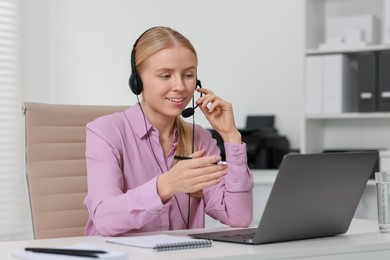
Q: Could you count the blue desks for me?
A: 0